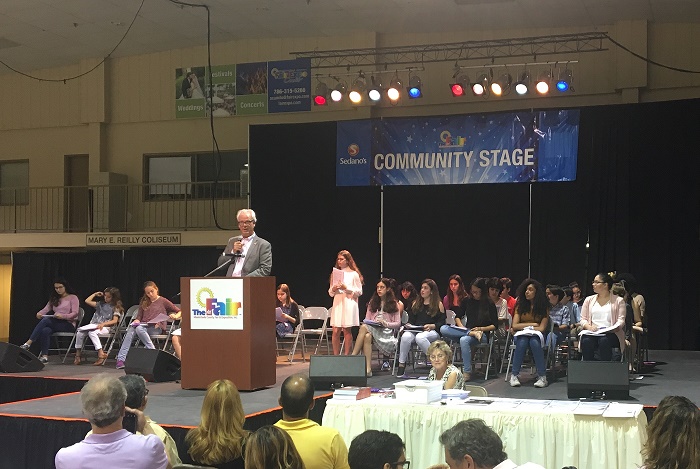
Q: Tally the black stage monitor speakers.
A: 4